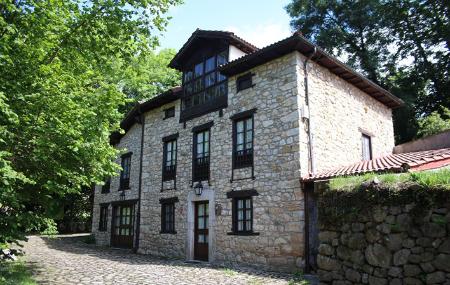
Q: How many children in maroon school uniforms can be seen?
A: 0